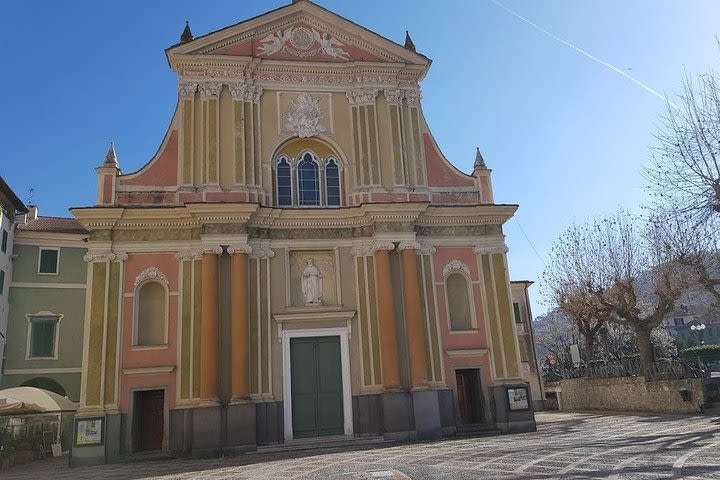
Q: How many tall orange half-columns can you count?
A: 4